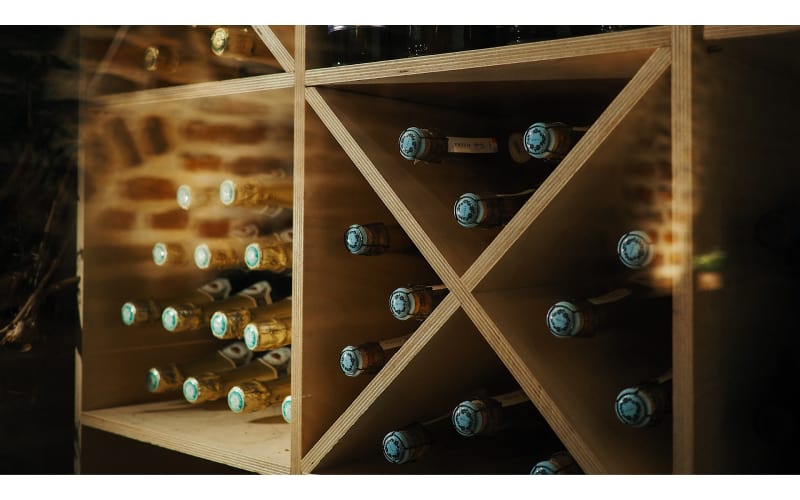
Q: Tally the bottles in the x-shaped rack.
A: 12